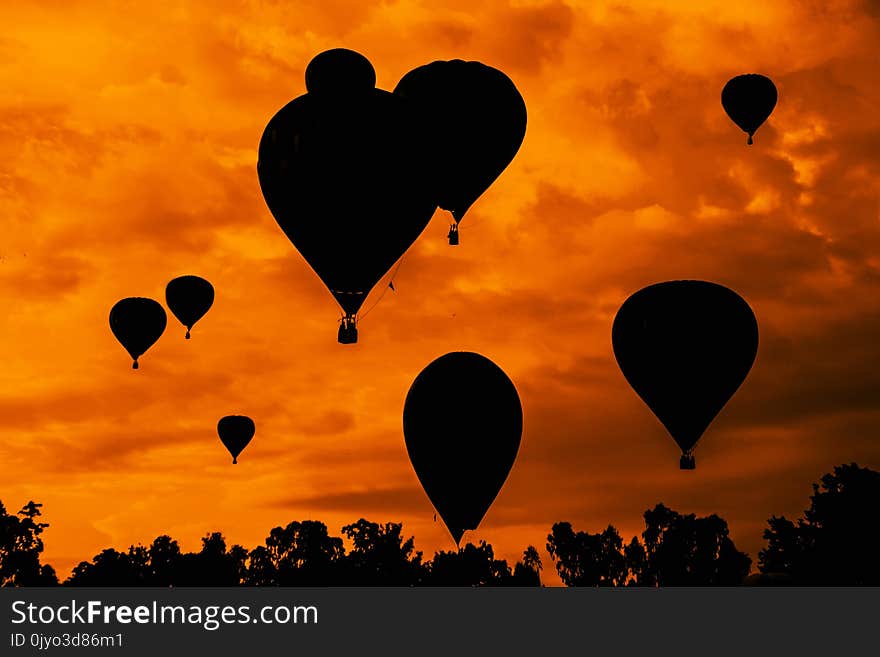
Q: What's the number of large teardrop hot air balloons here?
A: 4